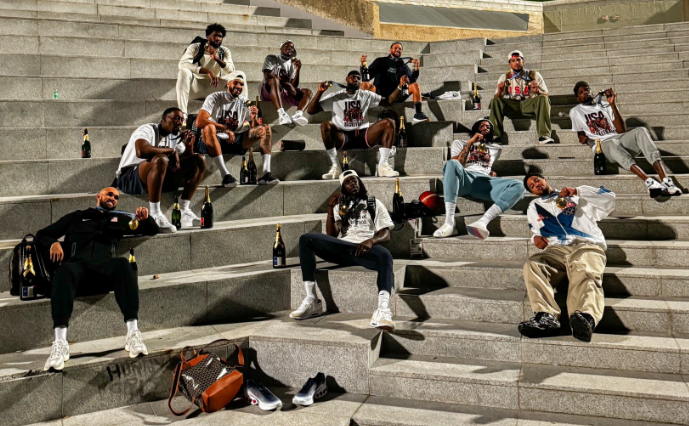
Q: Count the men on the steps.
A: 12